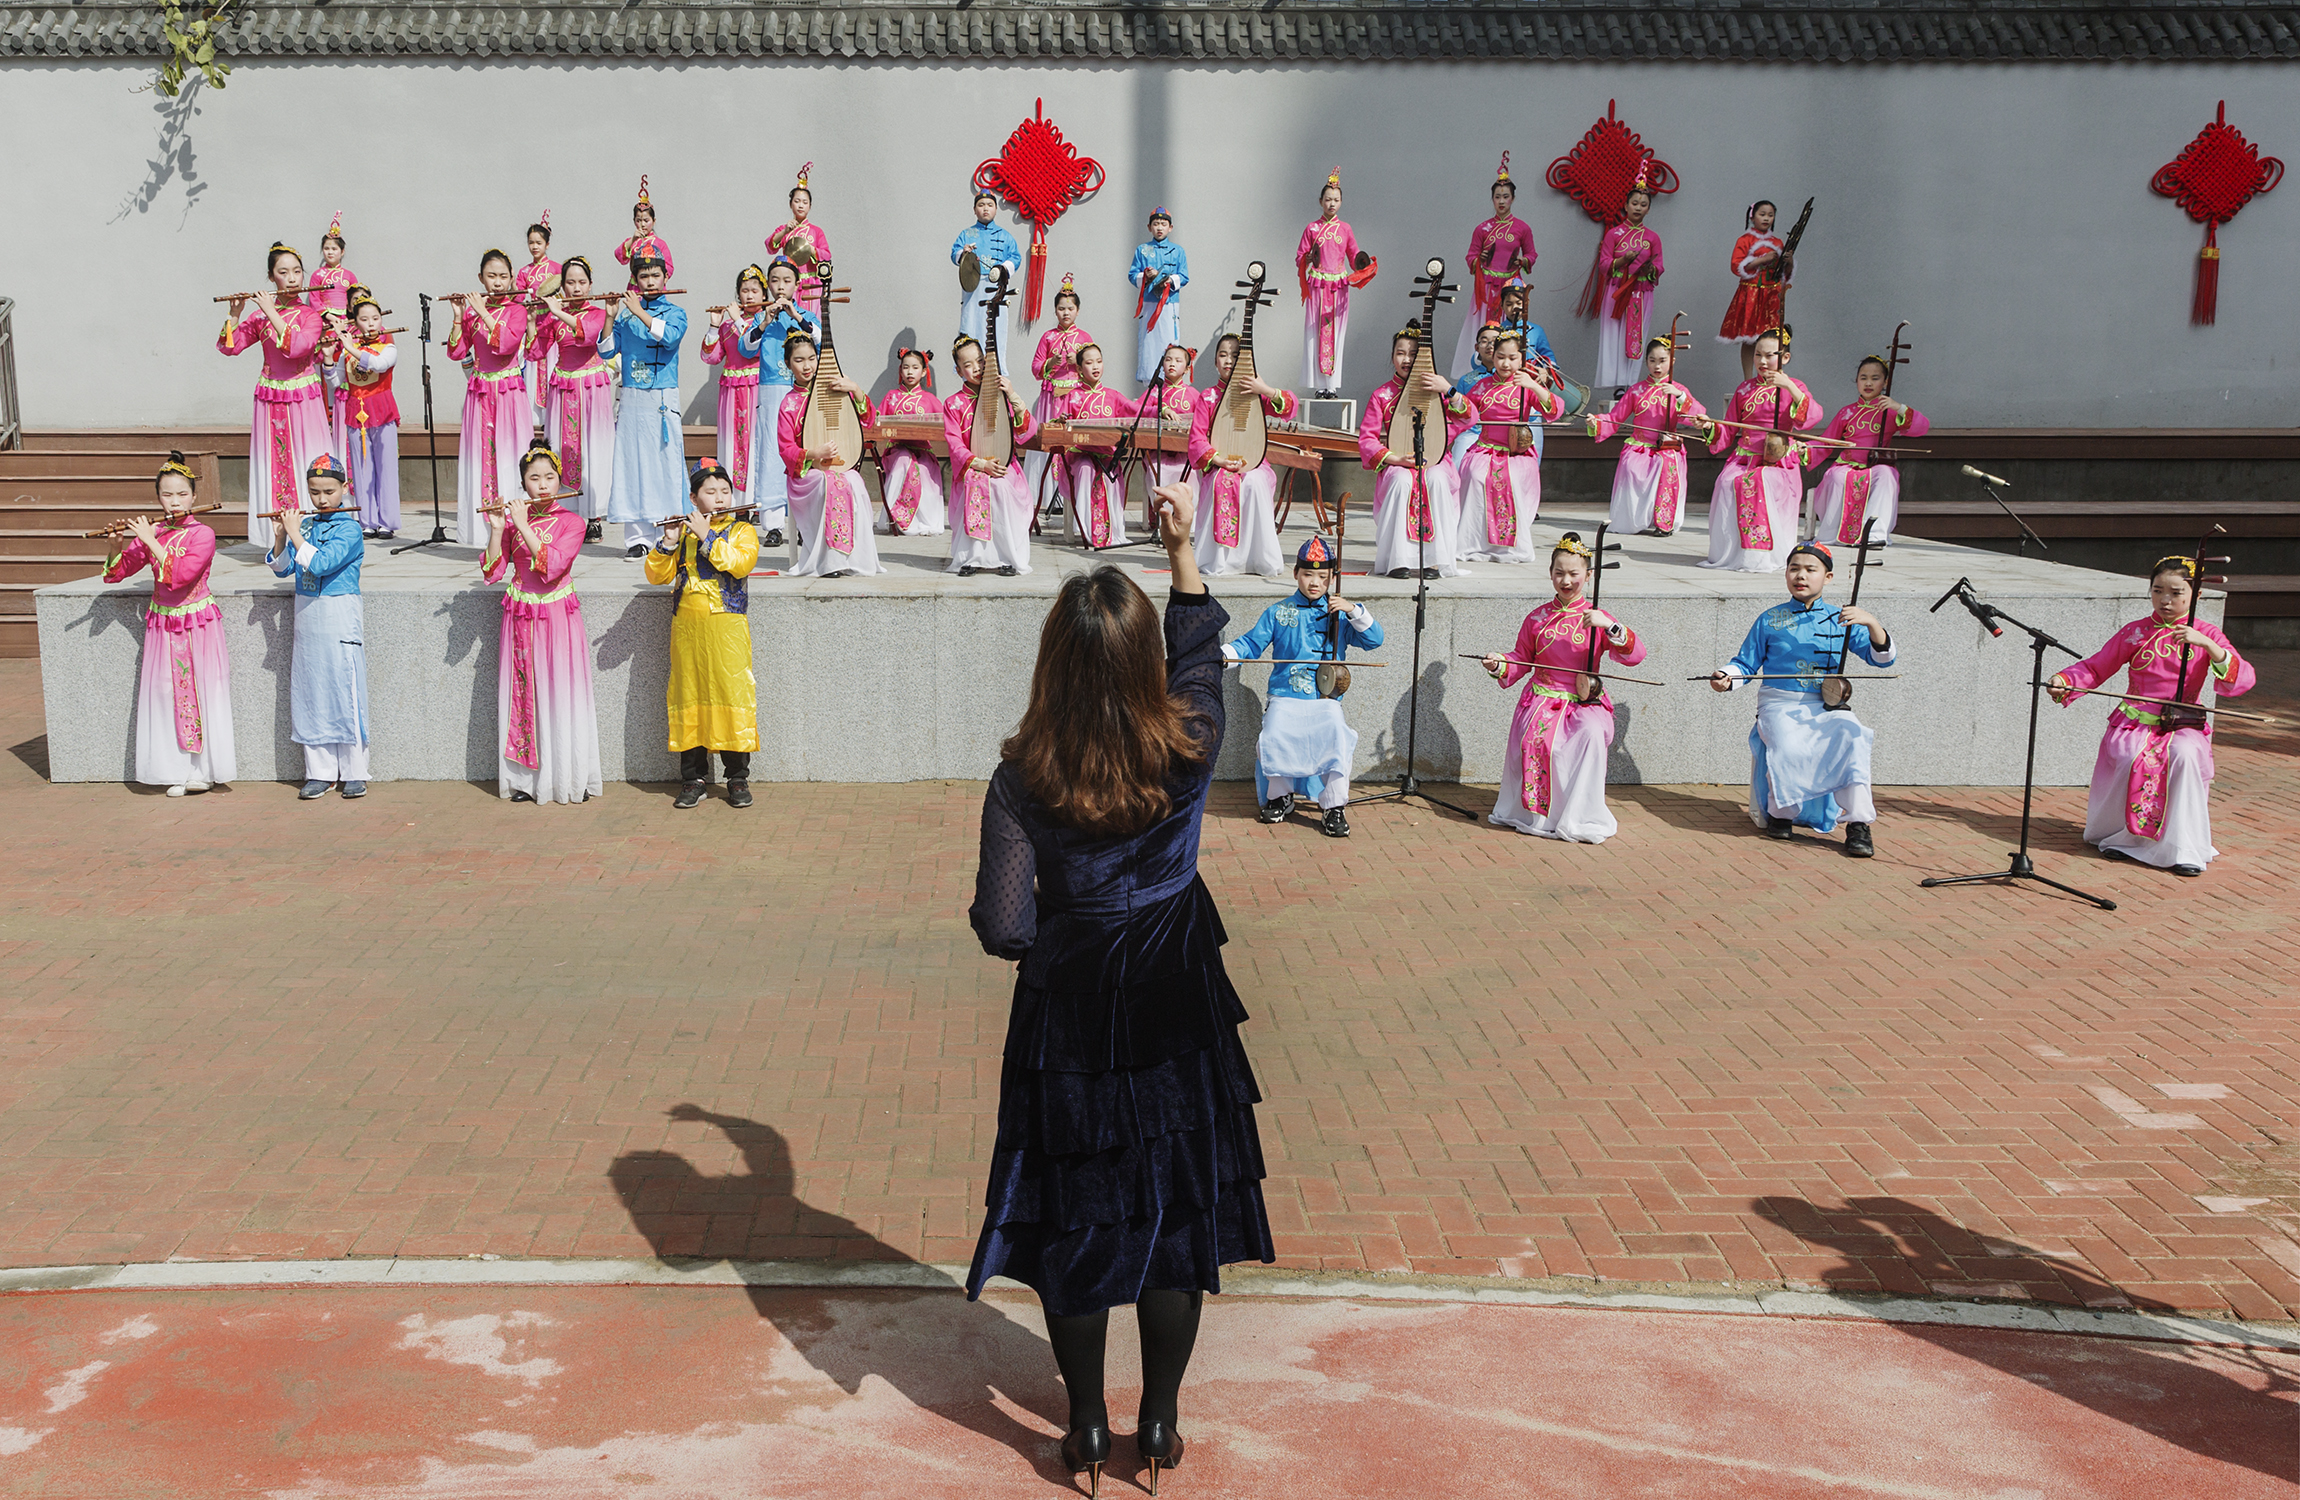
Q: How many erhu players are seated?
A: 8